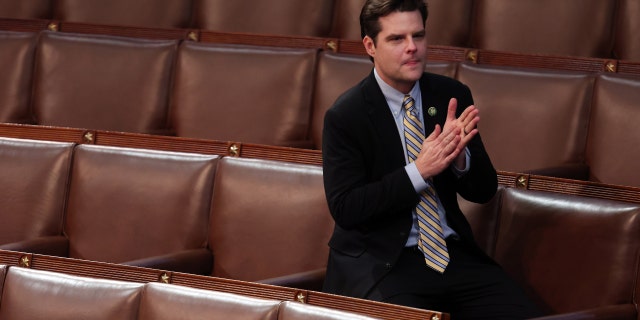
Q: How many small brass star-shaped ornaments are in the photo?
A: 12